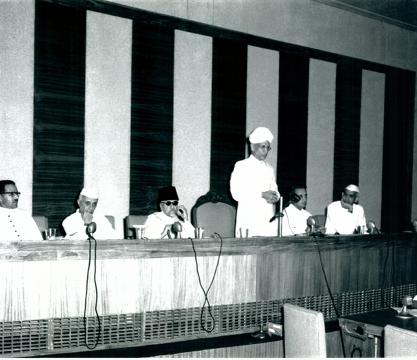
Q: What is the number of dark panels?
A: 6